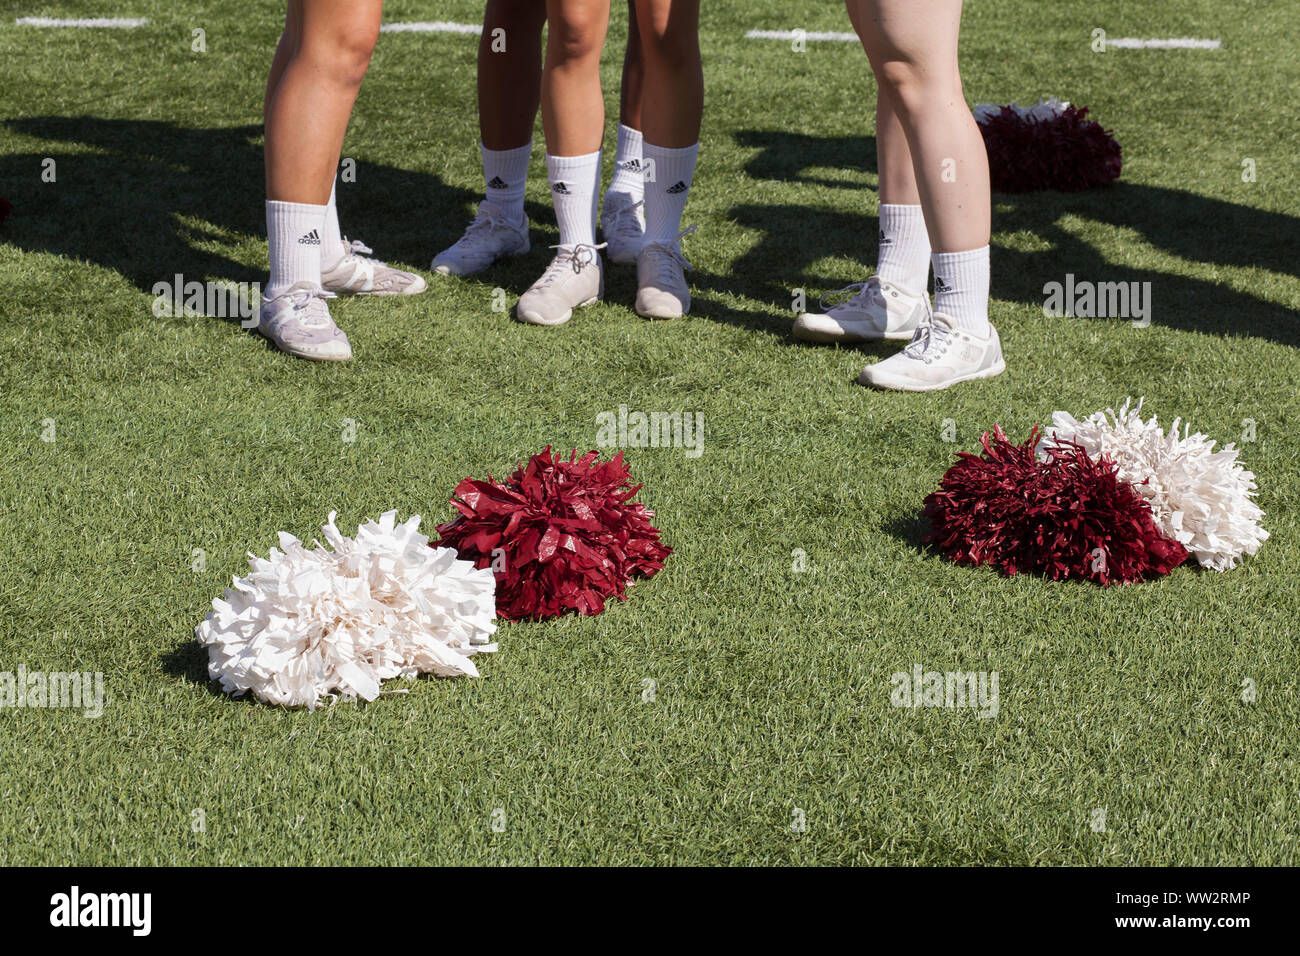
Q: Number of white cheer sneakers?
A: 8